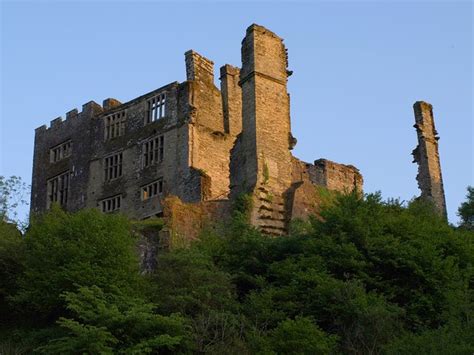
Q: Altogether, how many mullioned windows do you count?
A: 8